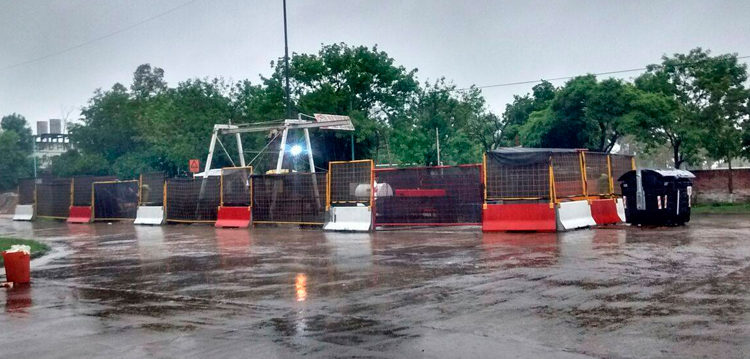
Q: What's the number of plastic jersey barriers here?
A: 9